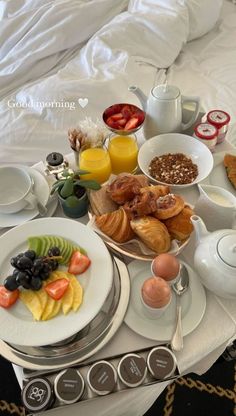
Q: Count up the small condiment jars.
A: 7